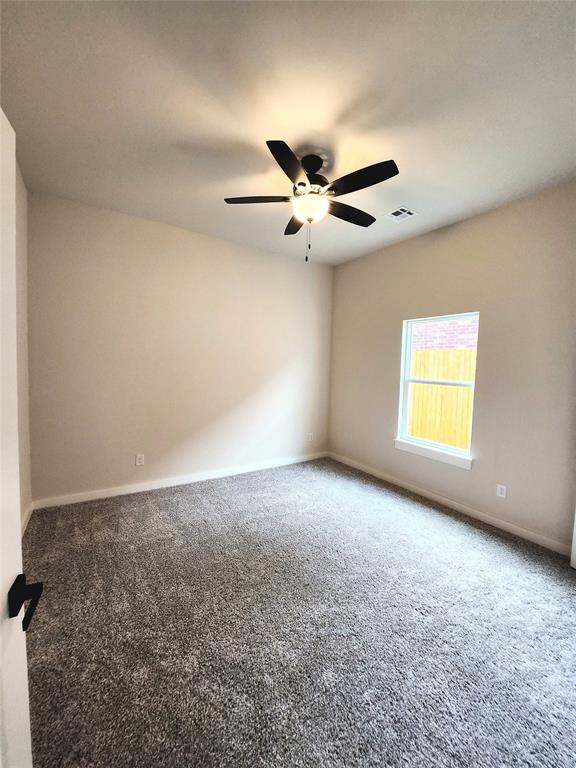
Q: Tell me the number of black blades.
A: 5